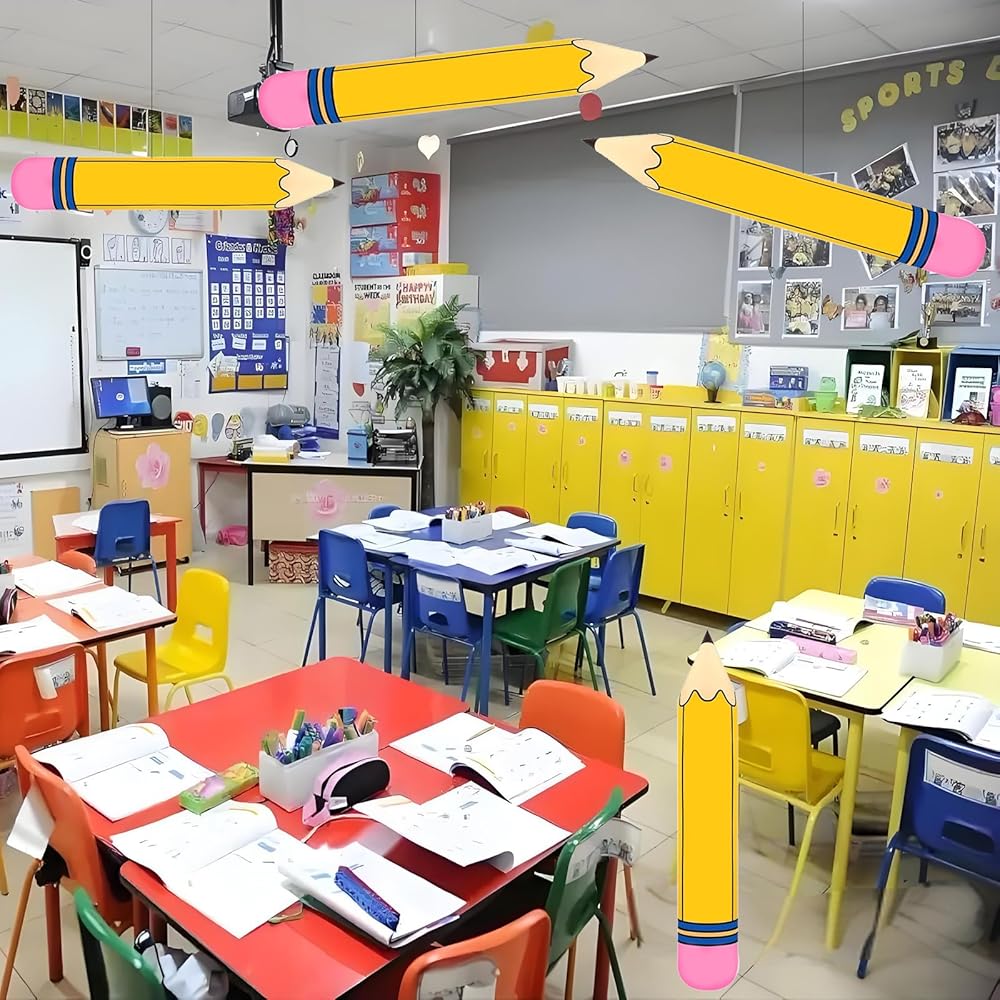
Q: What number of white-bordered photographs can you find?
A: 12